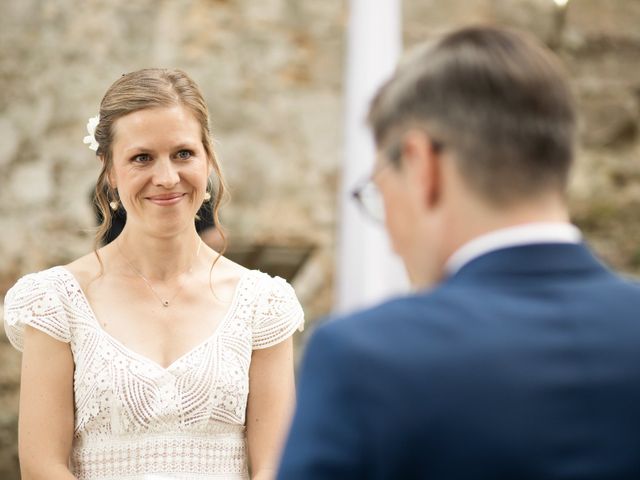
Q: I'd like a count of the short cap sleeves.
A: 2